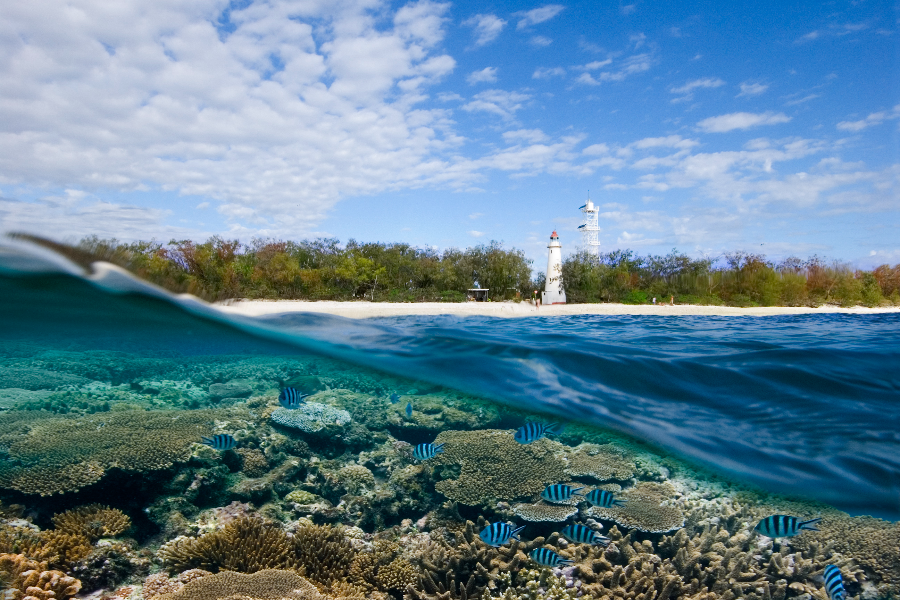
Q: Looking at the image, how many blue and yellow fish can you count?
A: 0